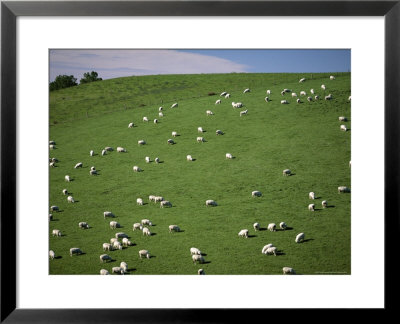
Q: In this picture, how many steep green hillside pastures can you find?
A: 1